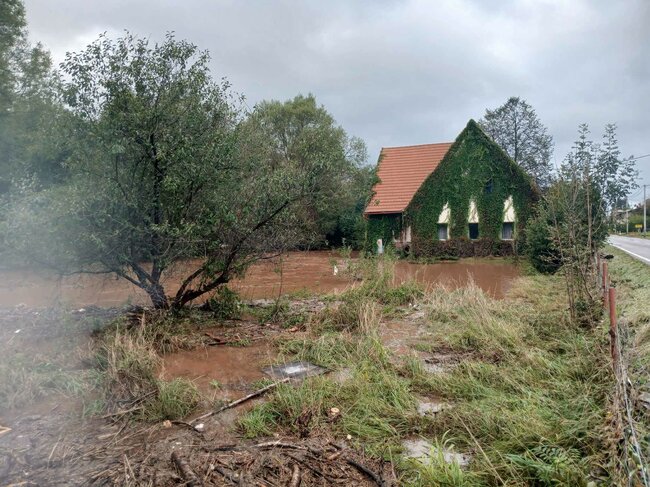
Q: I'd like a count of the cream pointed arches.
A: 3